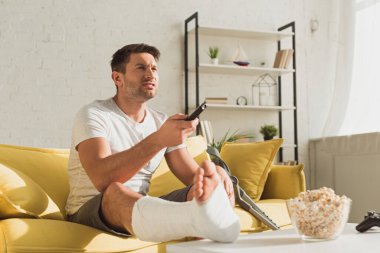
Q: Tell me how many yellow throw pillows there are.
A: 2